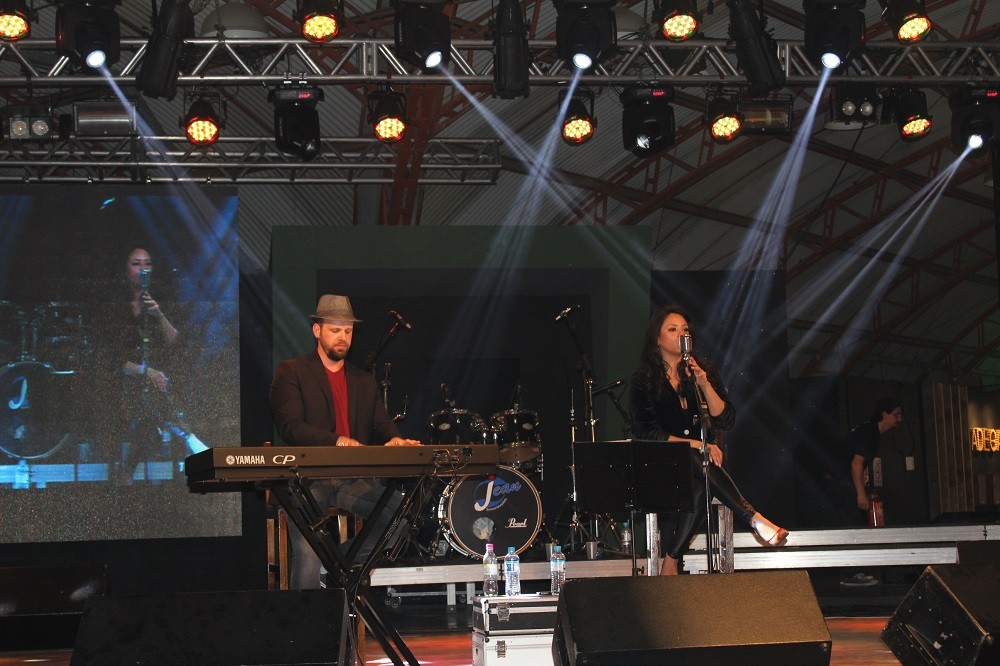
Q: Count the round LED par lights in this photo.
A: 9